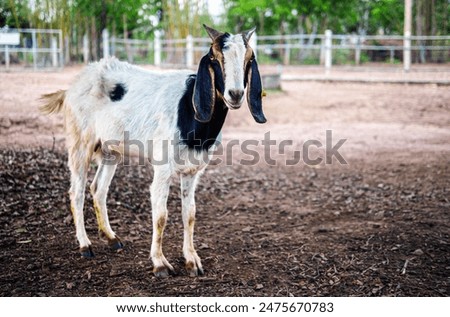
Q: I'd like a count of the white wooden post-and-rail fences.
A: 1